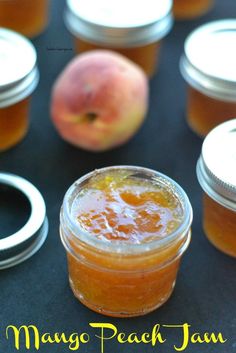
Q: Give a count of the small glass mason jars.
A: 7